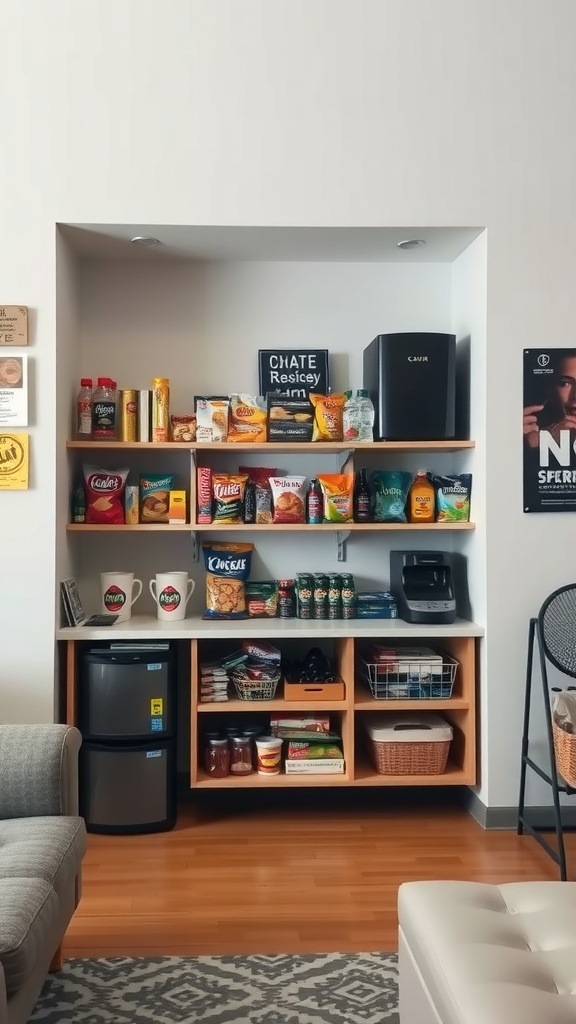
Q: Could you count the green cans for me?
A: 4